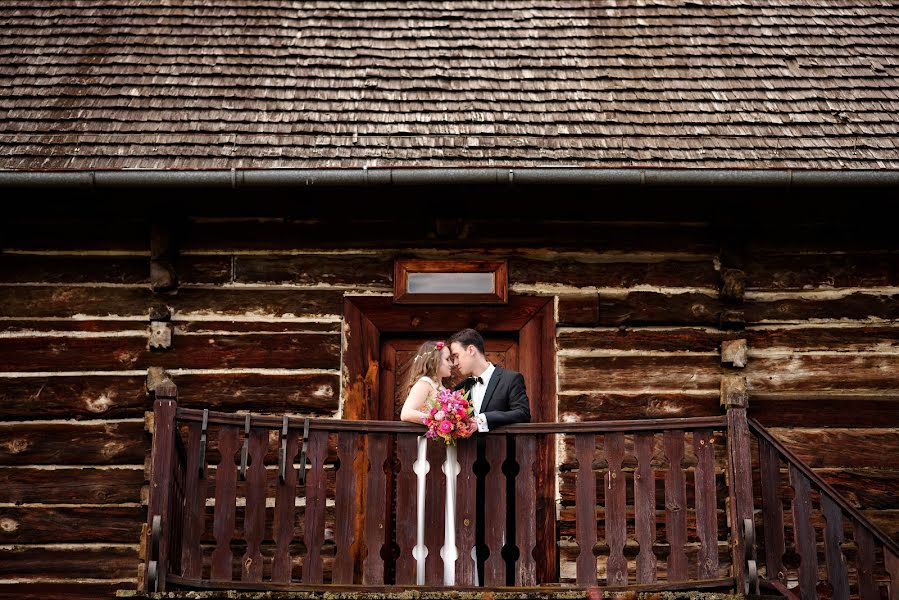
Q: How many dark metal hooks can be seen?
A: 4